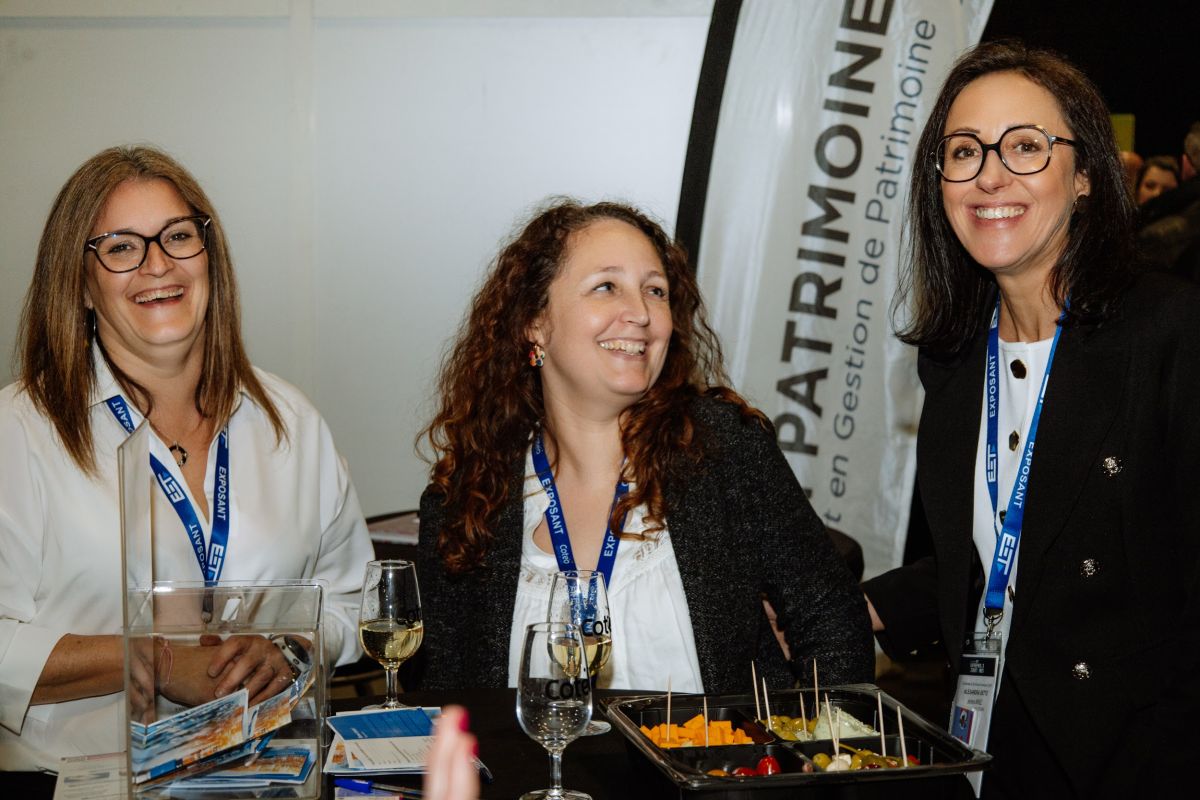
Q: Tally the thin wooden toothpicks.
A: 10